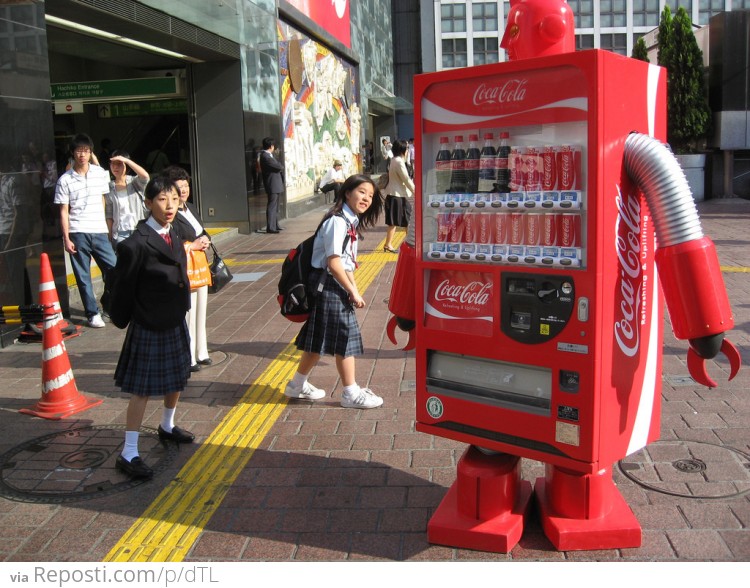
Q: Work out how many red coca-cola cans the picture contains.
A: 13